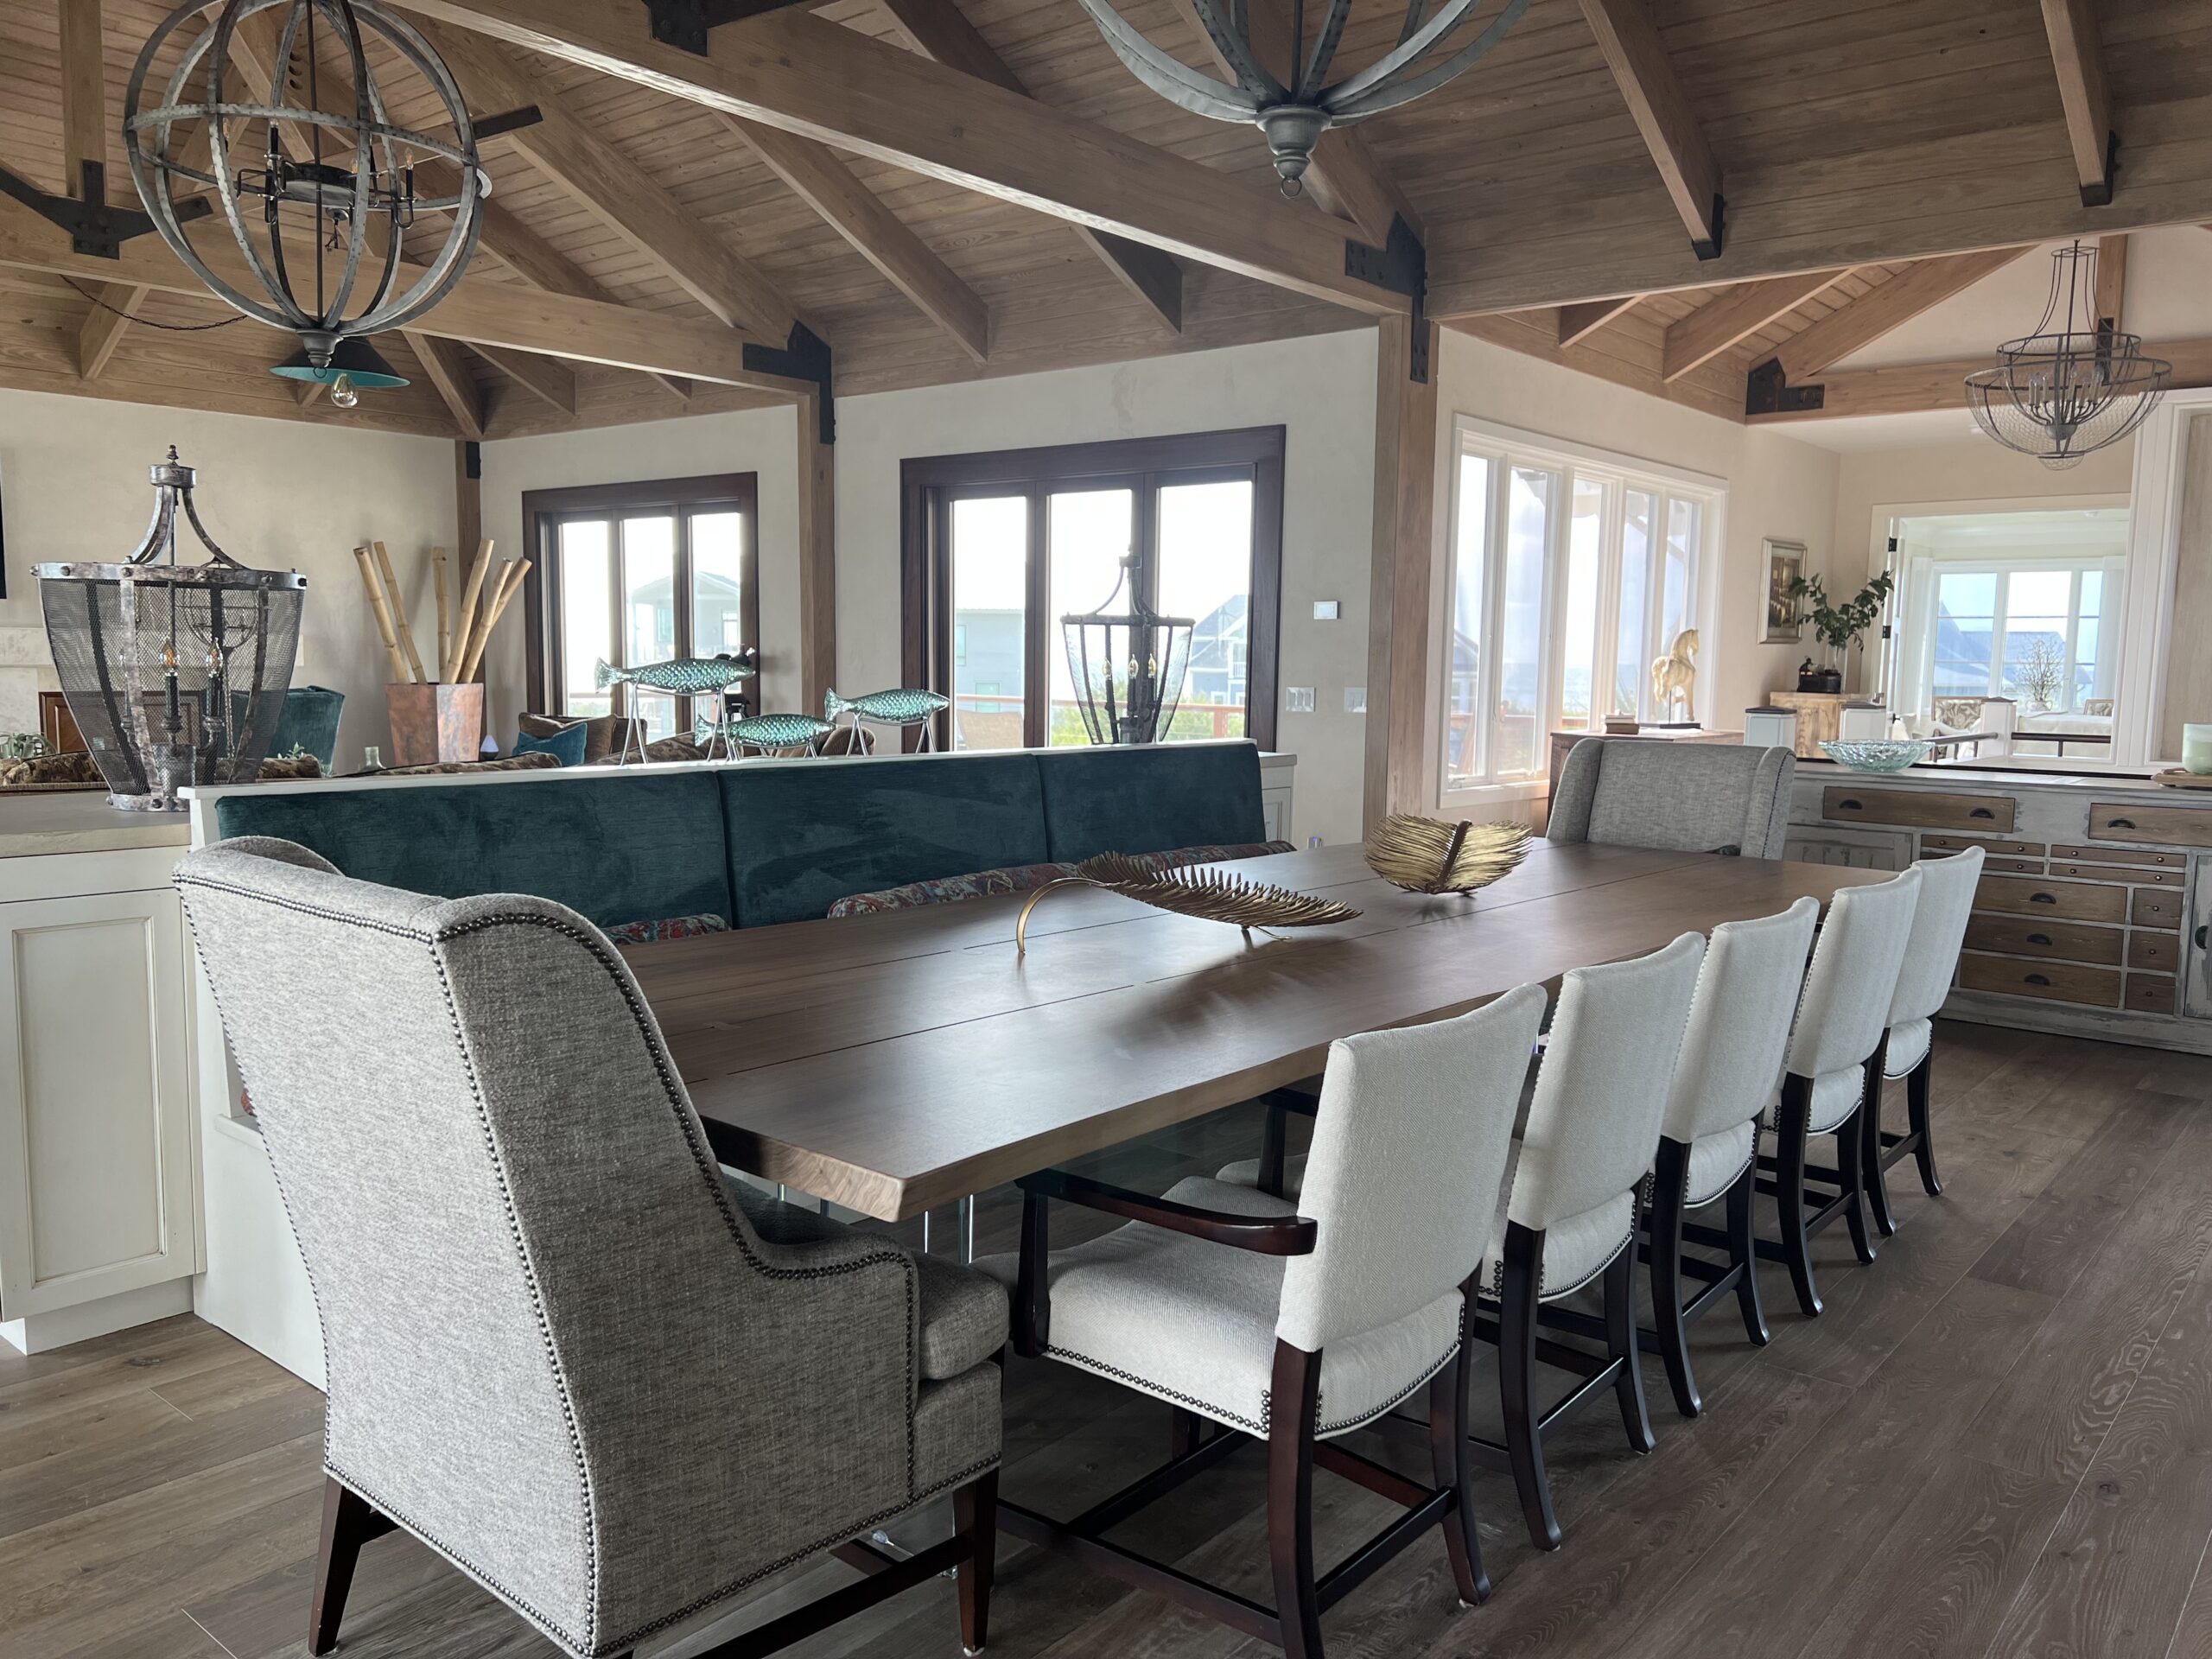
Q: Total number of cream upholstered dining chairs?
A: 5